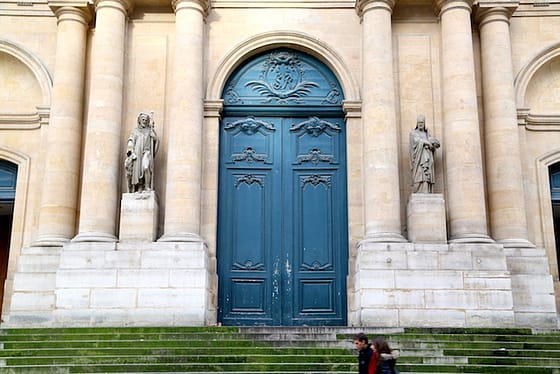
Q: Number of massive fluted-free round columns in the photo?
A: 6